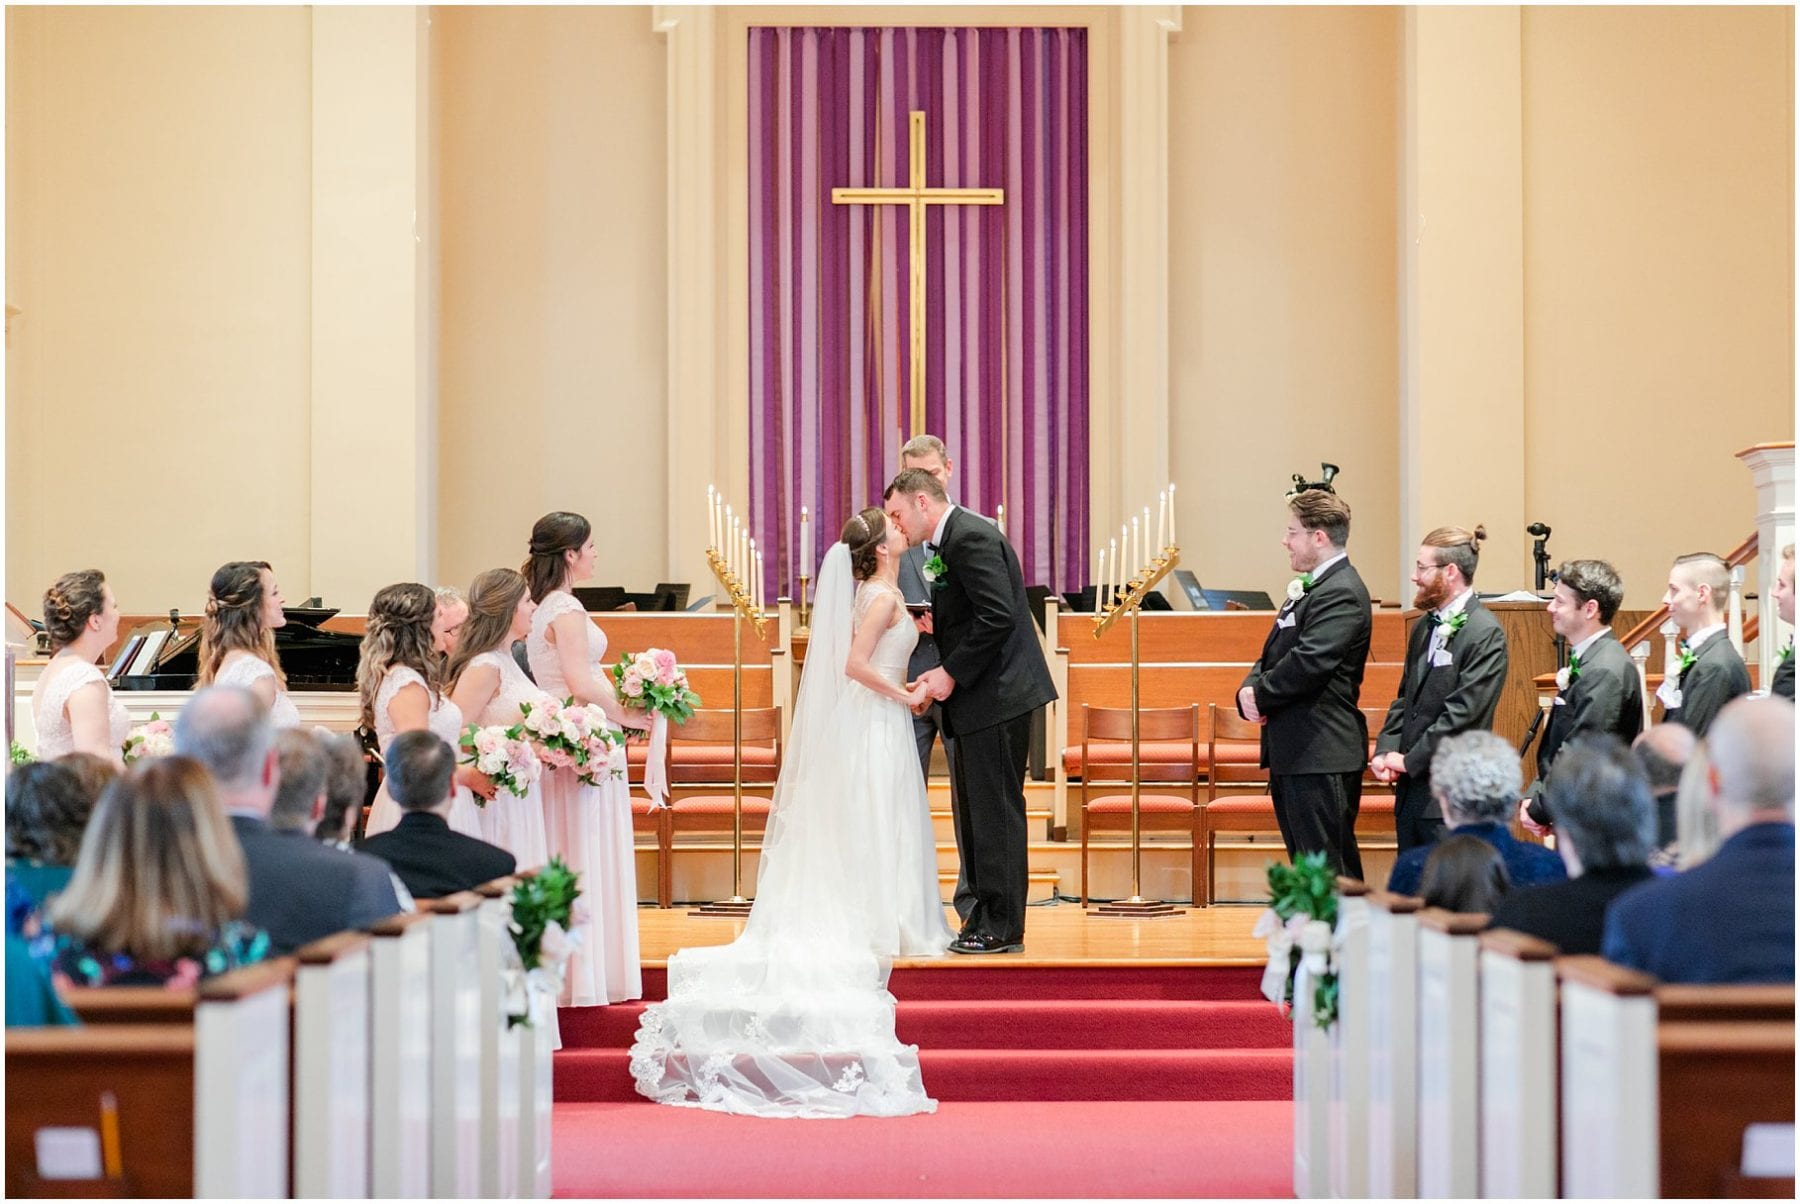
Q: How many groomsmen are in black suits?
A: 5